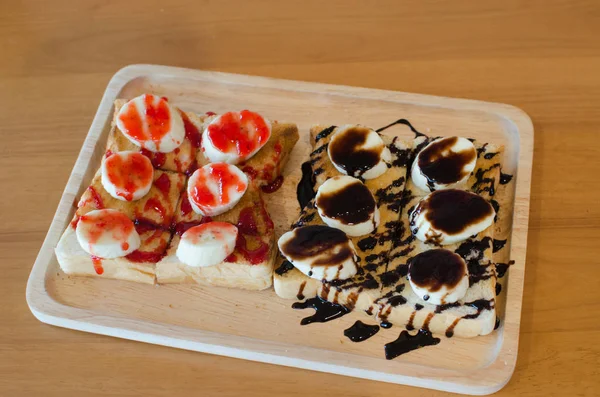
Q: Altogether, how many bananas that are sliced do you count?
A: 12